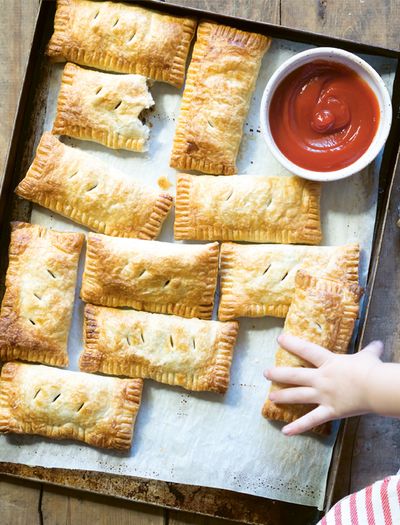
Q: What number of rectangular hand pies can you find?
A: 11